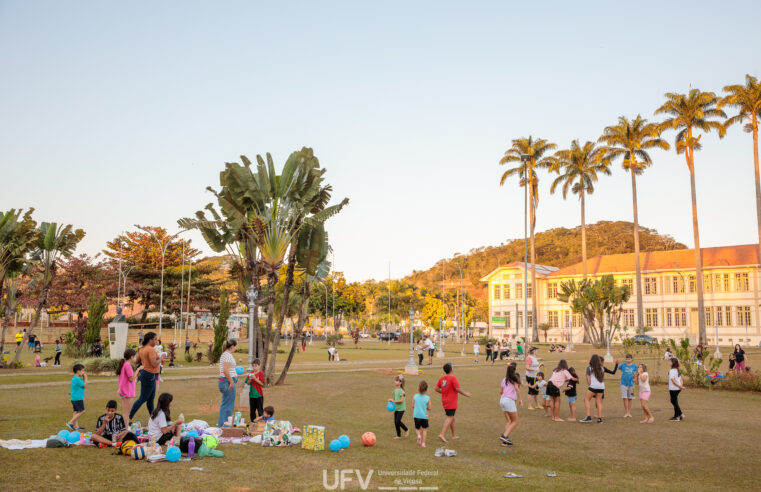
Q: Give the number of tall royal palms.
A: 5